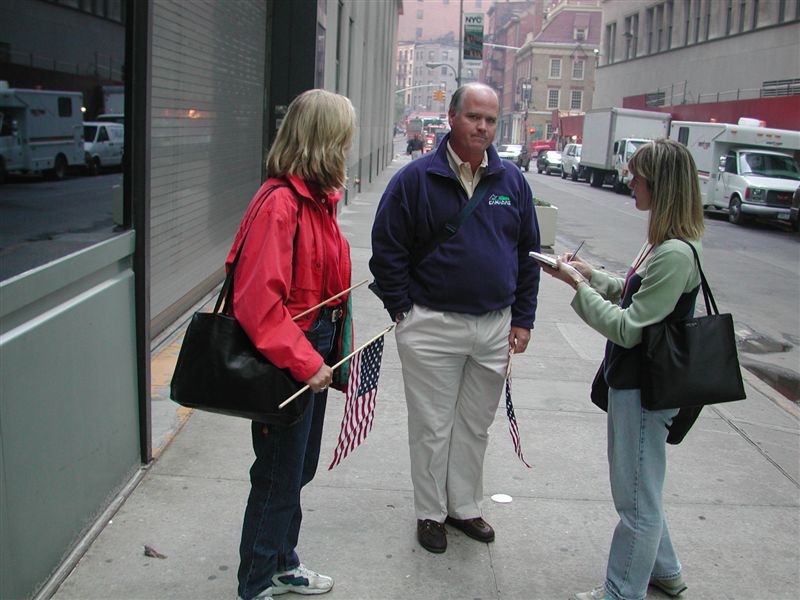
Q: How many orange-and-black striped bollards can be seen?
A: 0